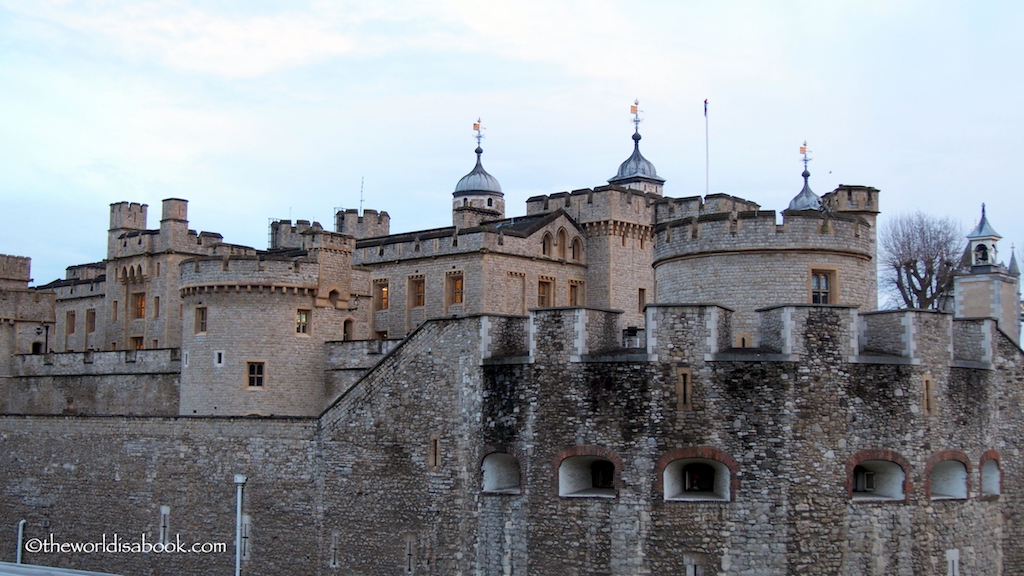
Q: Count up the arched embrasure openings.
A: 6